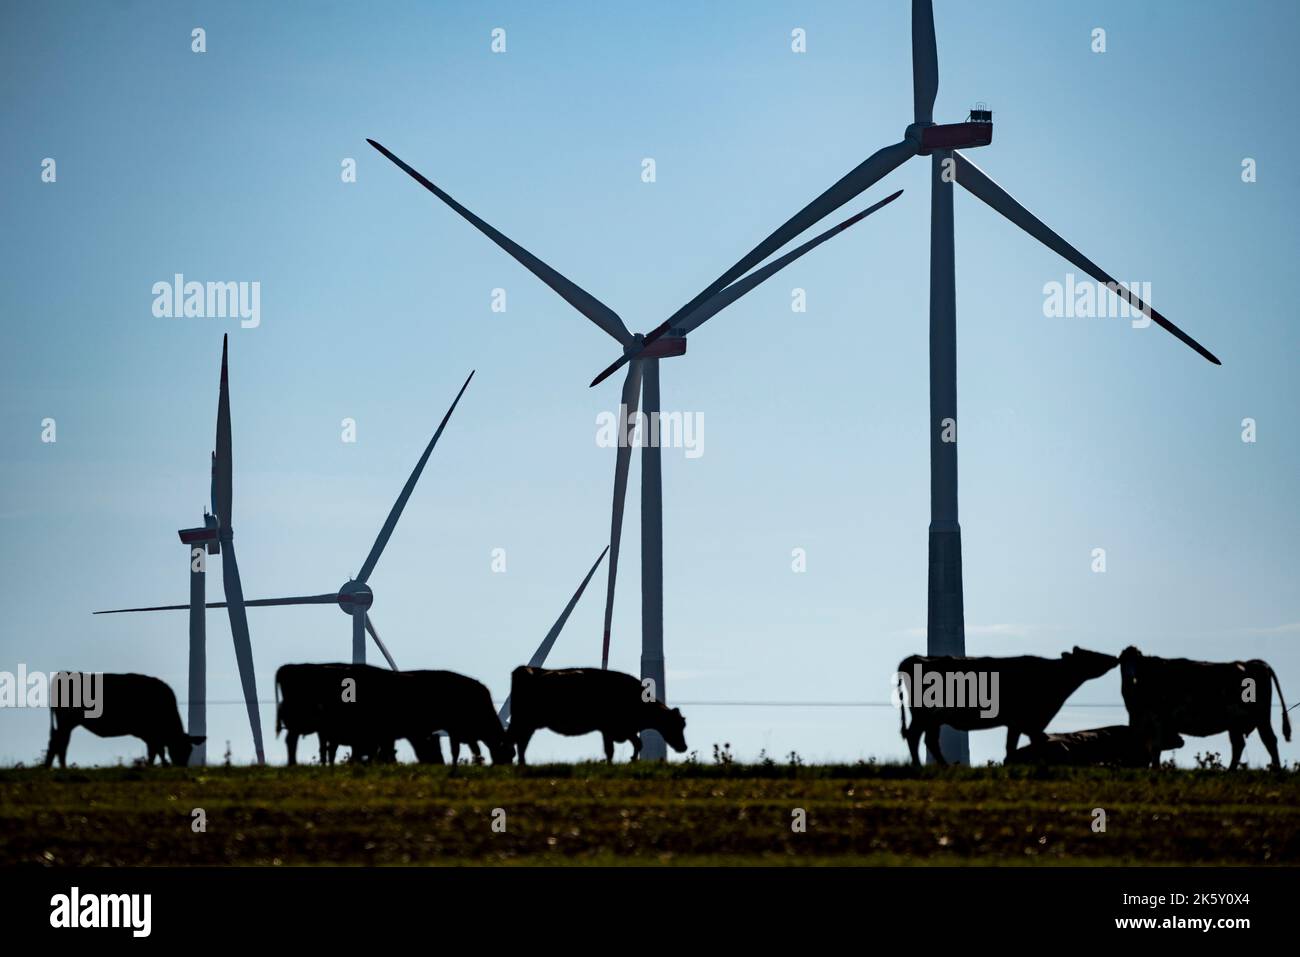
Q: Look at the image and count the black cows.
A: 7